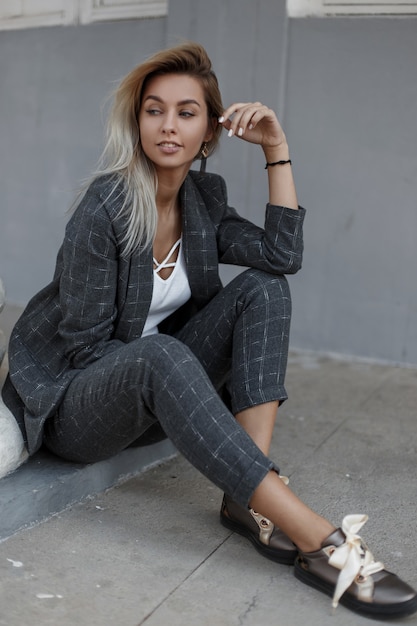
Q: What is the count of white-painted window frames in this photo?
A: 2